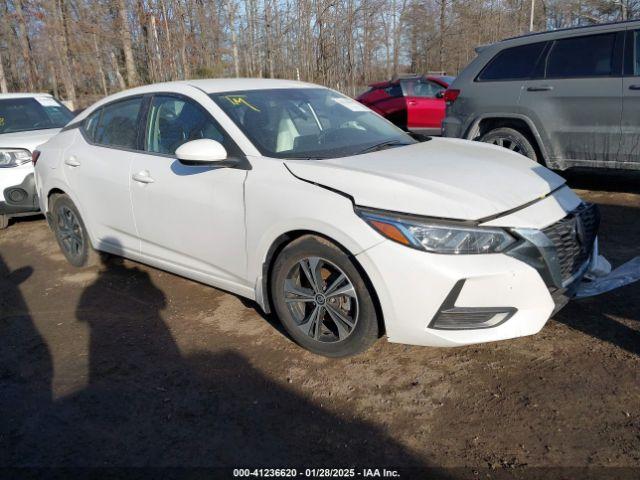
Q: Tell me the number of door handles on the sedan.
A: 2